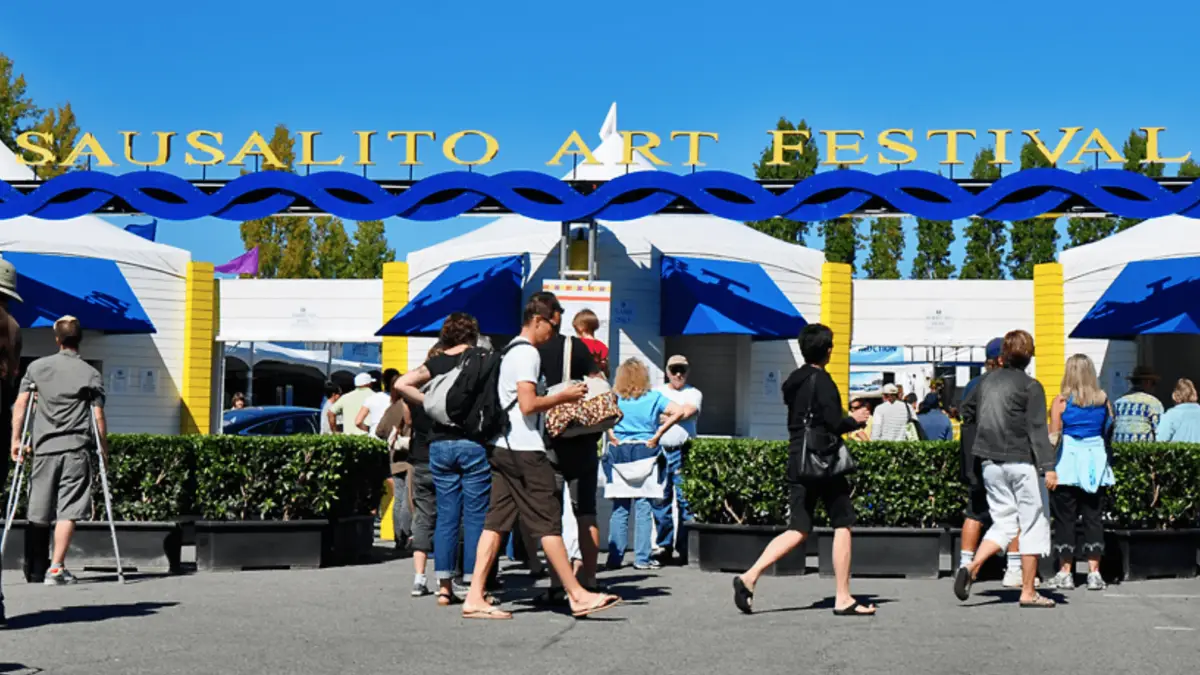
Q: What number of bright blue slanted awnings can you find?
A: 4